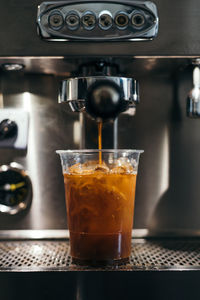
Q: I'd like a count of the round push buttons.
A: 6